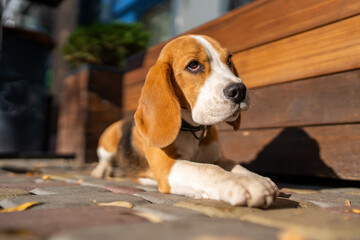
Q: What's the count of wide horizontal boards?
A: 4